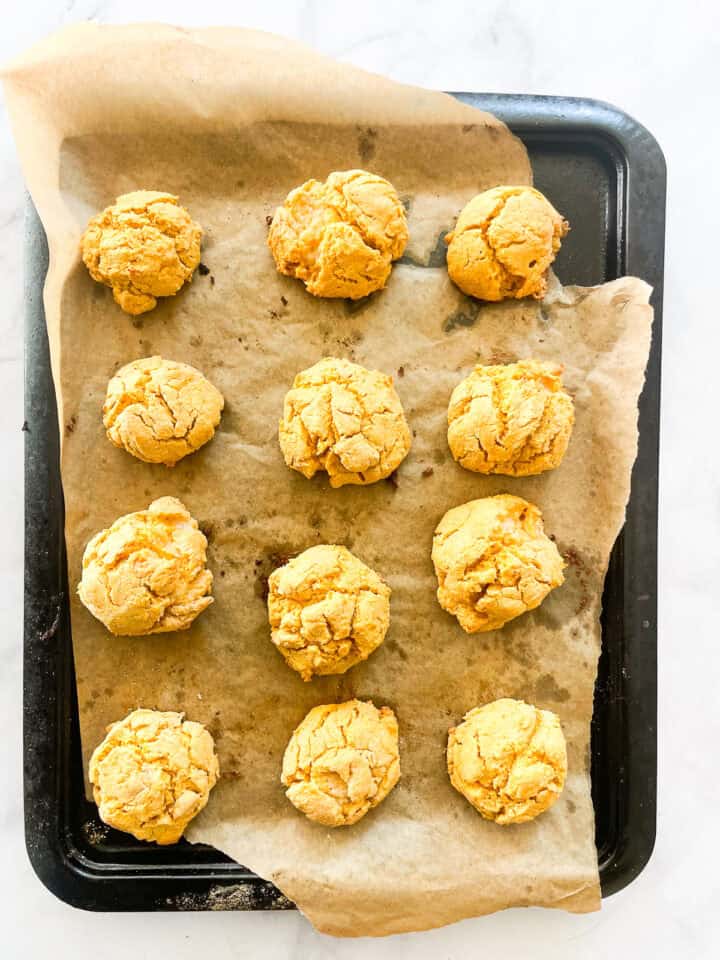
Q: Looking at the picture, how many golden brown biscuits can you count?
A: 12